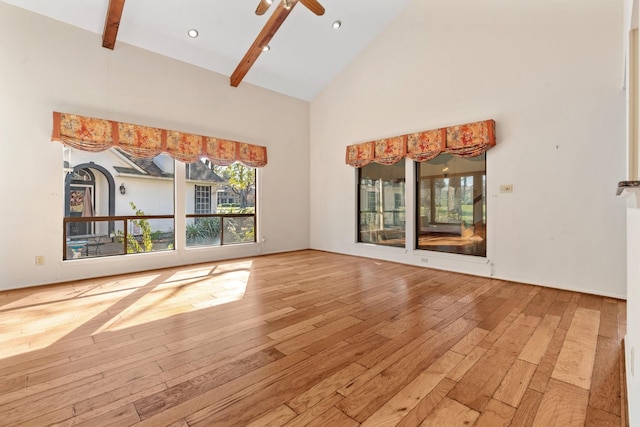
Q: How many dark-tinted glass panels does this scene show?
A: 2